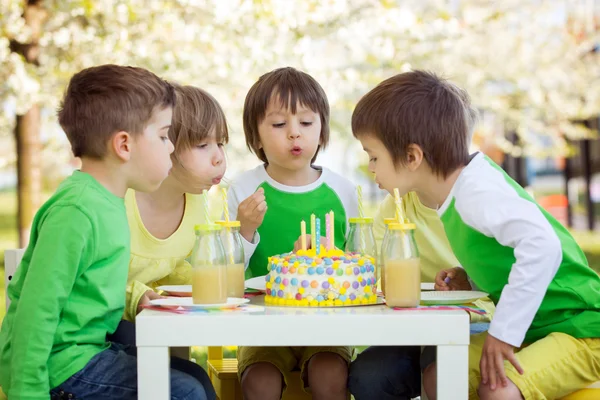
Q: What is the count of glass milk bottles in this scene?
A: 5